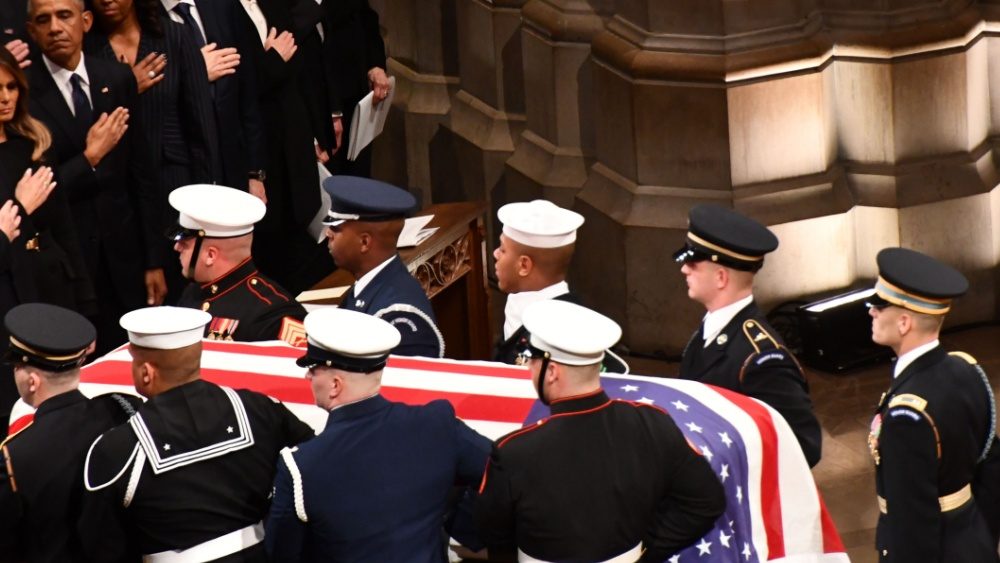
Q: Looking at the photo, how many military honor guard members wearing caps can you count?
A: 9